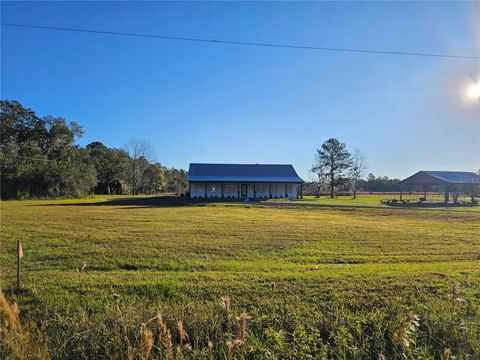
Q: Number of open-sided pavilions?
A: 1